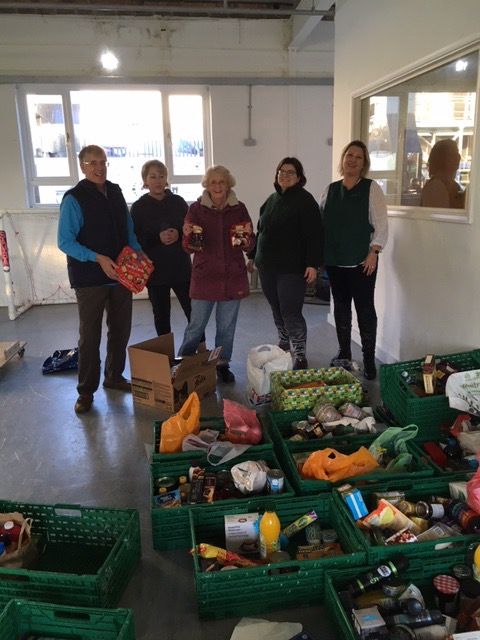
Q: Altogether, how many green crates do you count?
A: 11